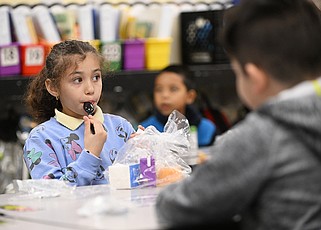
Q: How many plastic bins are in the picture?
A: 7